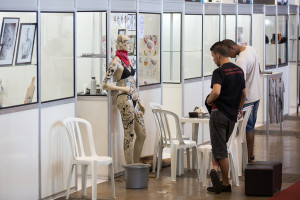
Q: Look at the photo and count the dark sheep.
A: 0